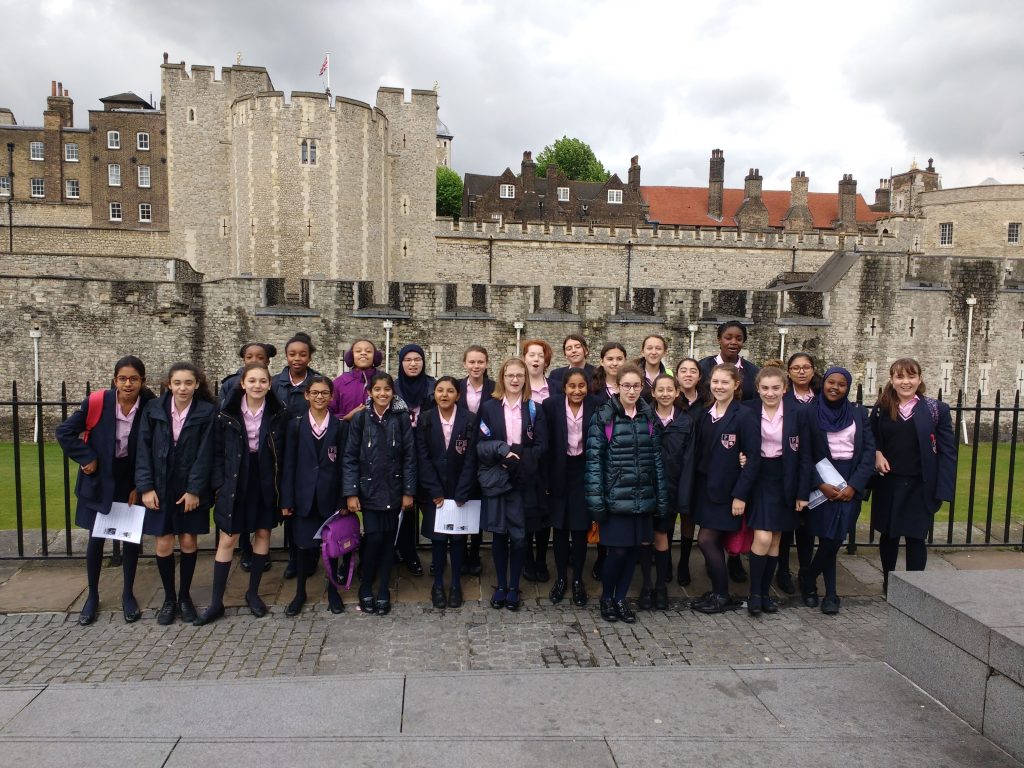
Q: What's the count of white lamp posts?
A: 6